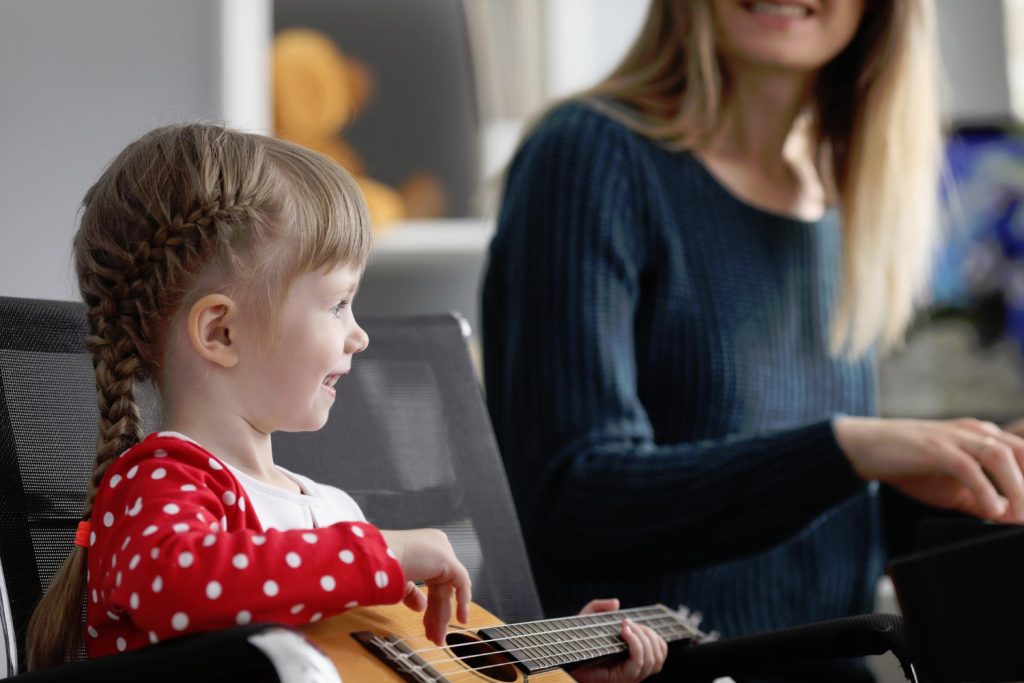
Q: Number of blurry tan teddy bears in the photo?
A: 1